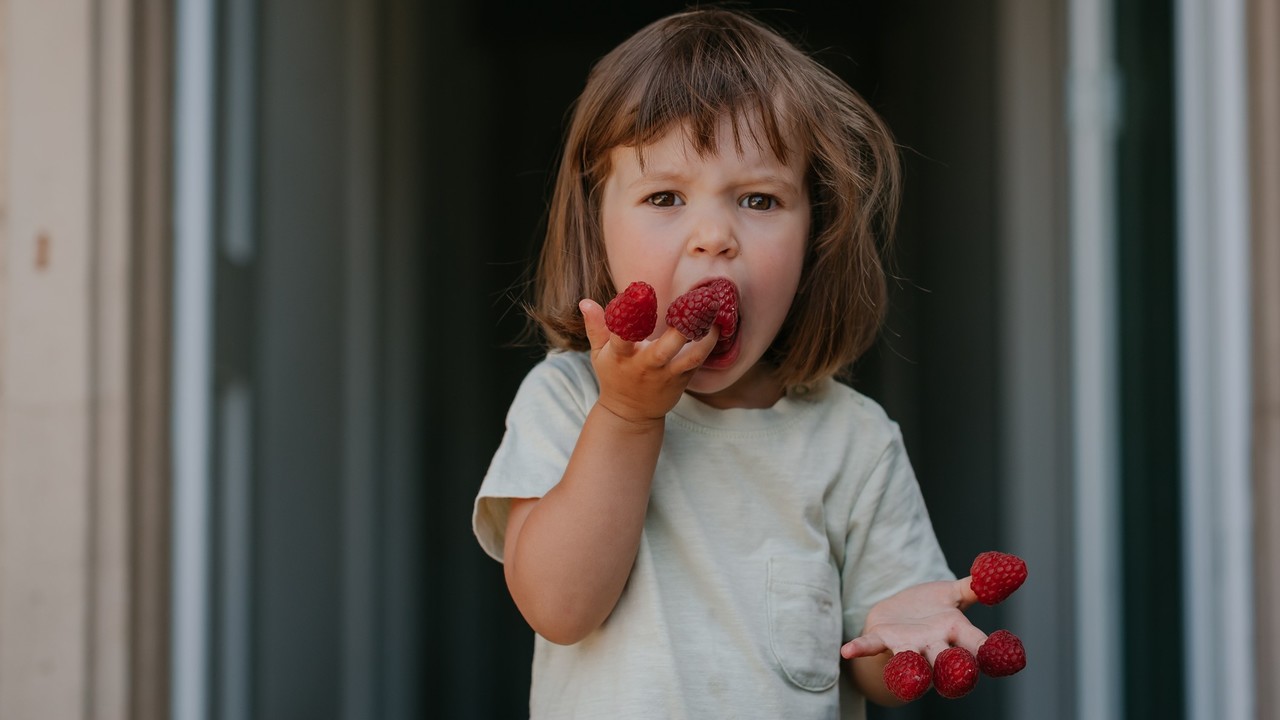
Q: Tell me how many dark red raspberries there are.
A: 7